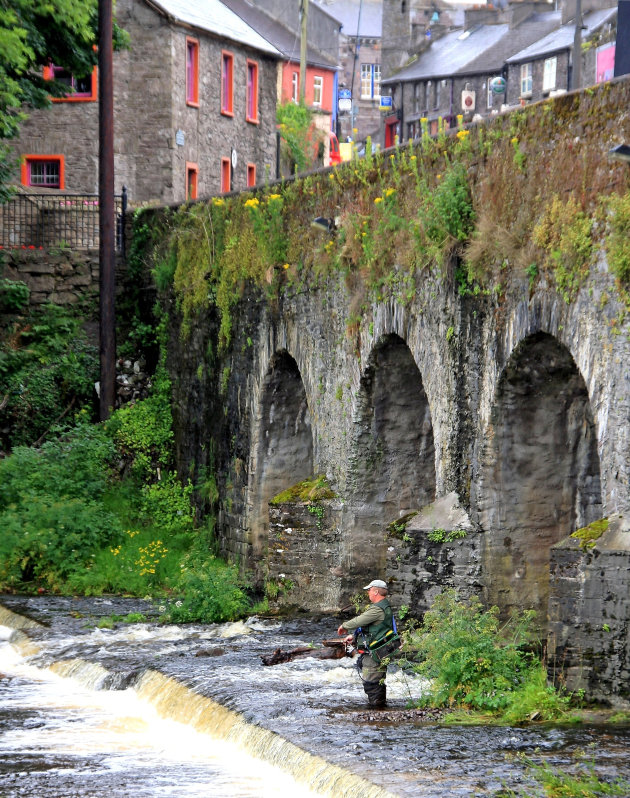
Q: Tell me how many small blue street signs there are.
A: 2